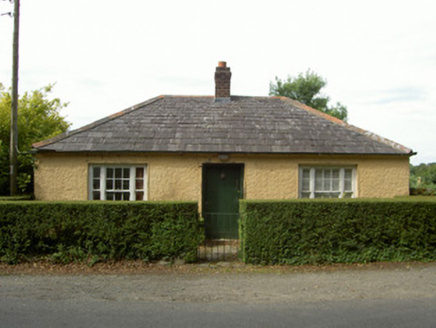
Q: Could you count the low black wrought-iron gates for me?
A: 1